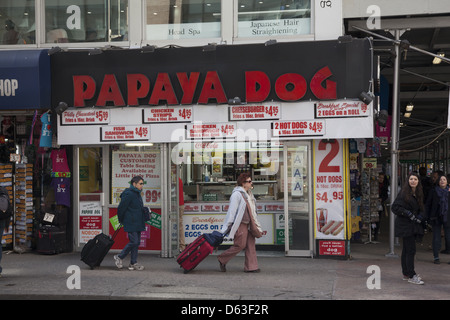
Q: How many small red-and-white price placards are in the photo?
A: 7